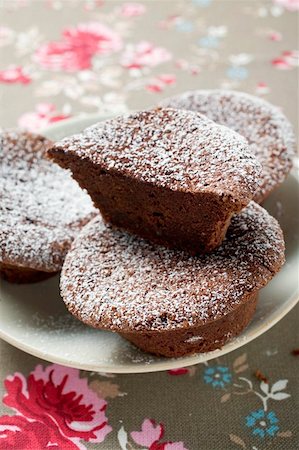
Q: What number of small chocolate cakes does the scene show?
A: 4